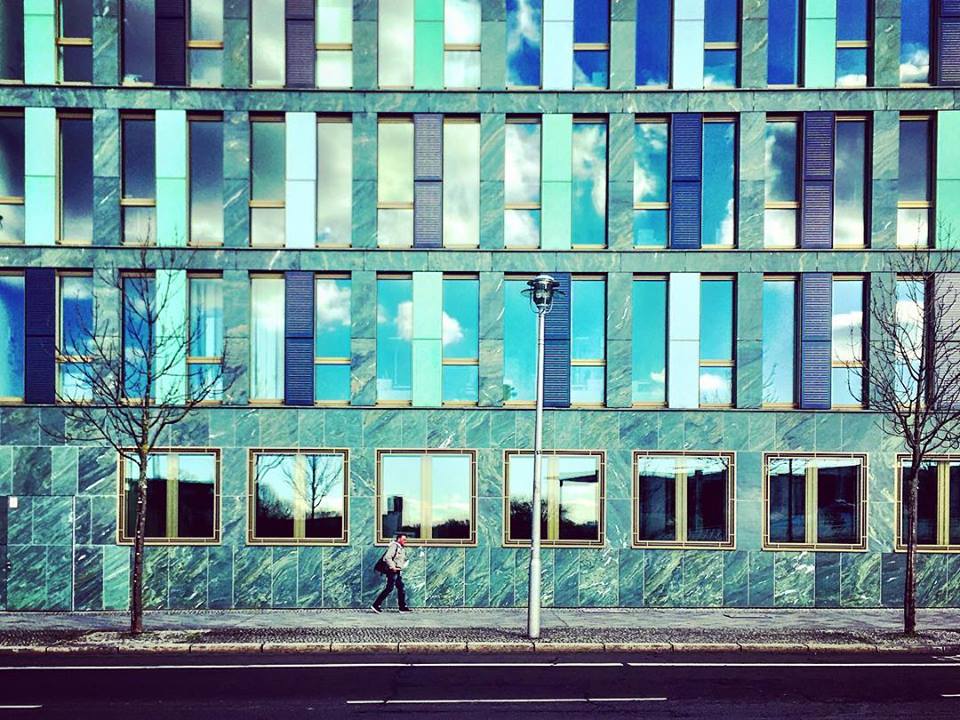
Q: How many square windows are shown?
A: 7